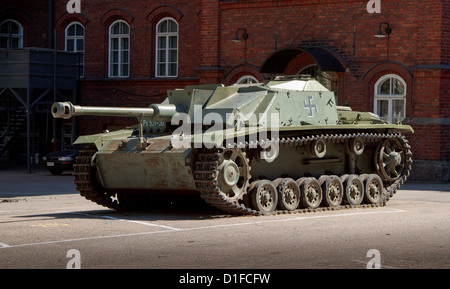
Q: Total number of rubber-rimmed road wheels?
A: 6